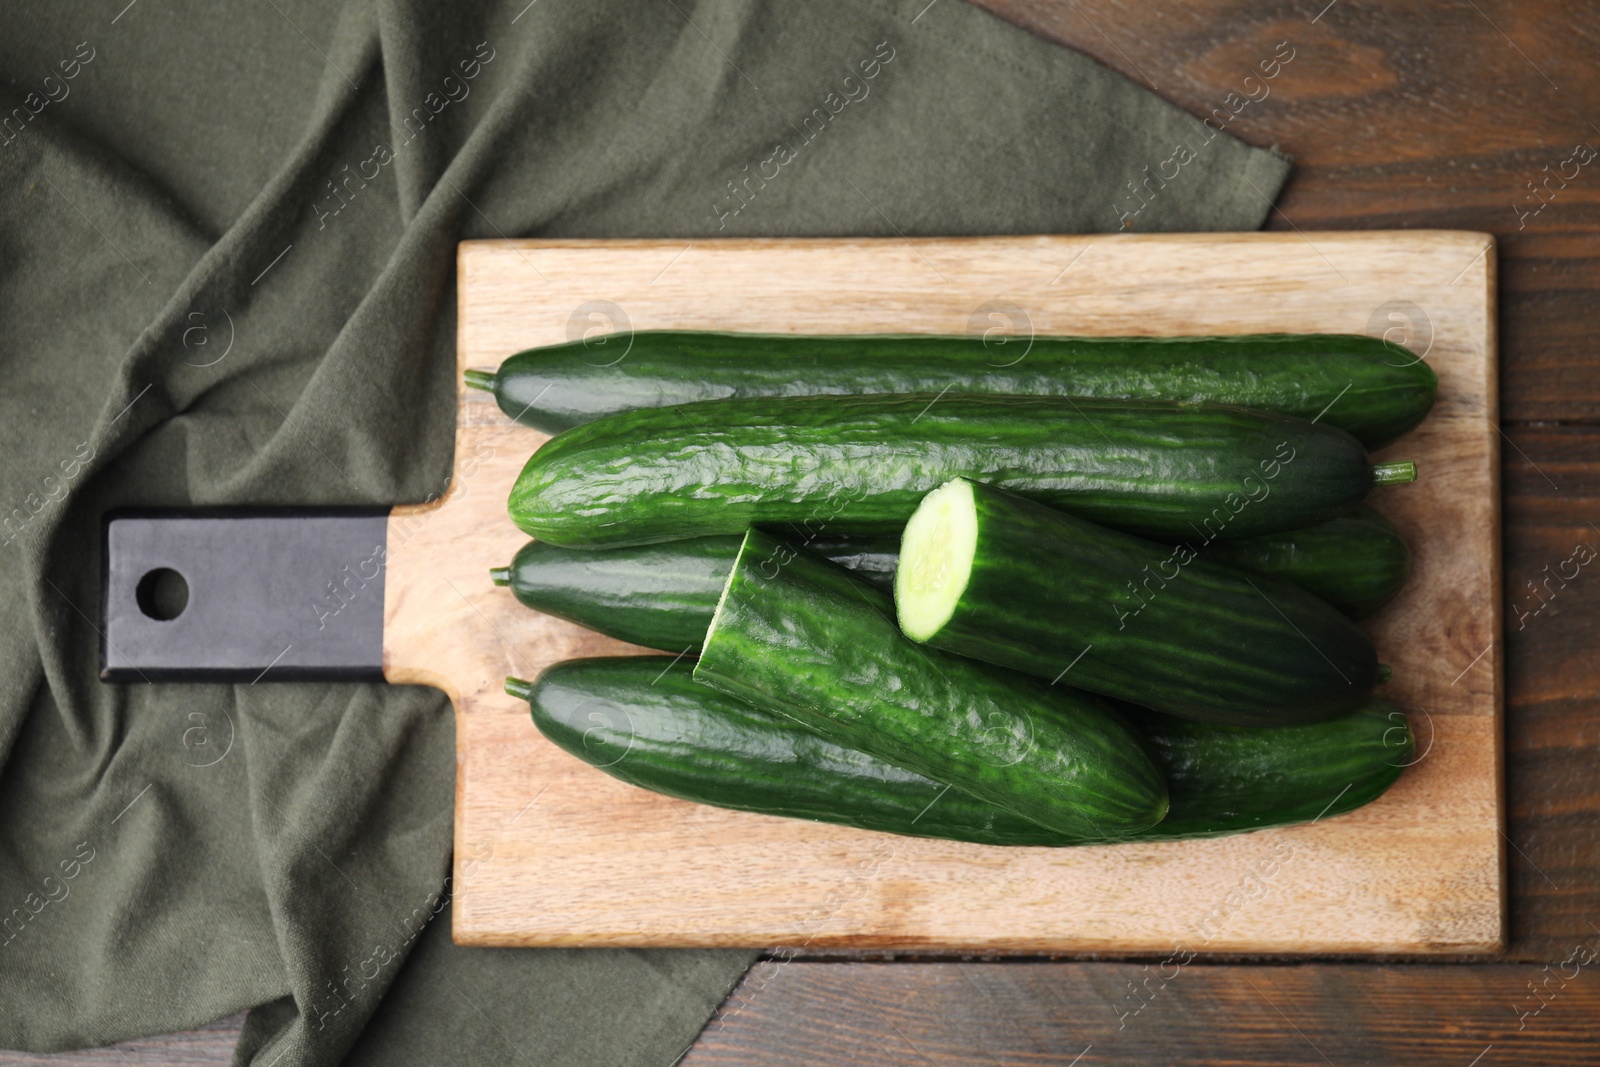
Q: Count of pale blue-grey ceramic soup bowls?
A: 0